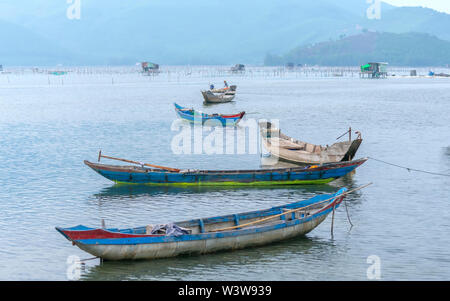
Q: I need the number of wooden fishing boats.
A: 5